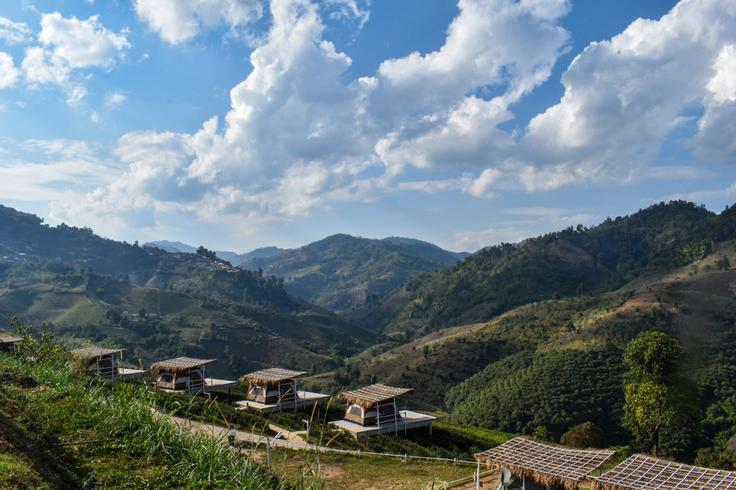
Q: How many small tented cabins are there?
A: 7